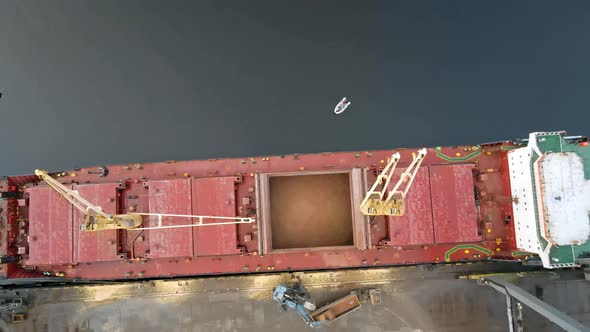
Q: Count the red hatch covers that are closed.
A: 3